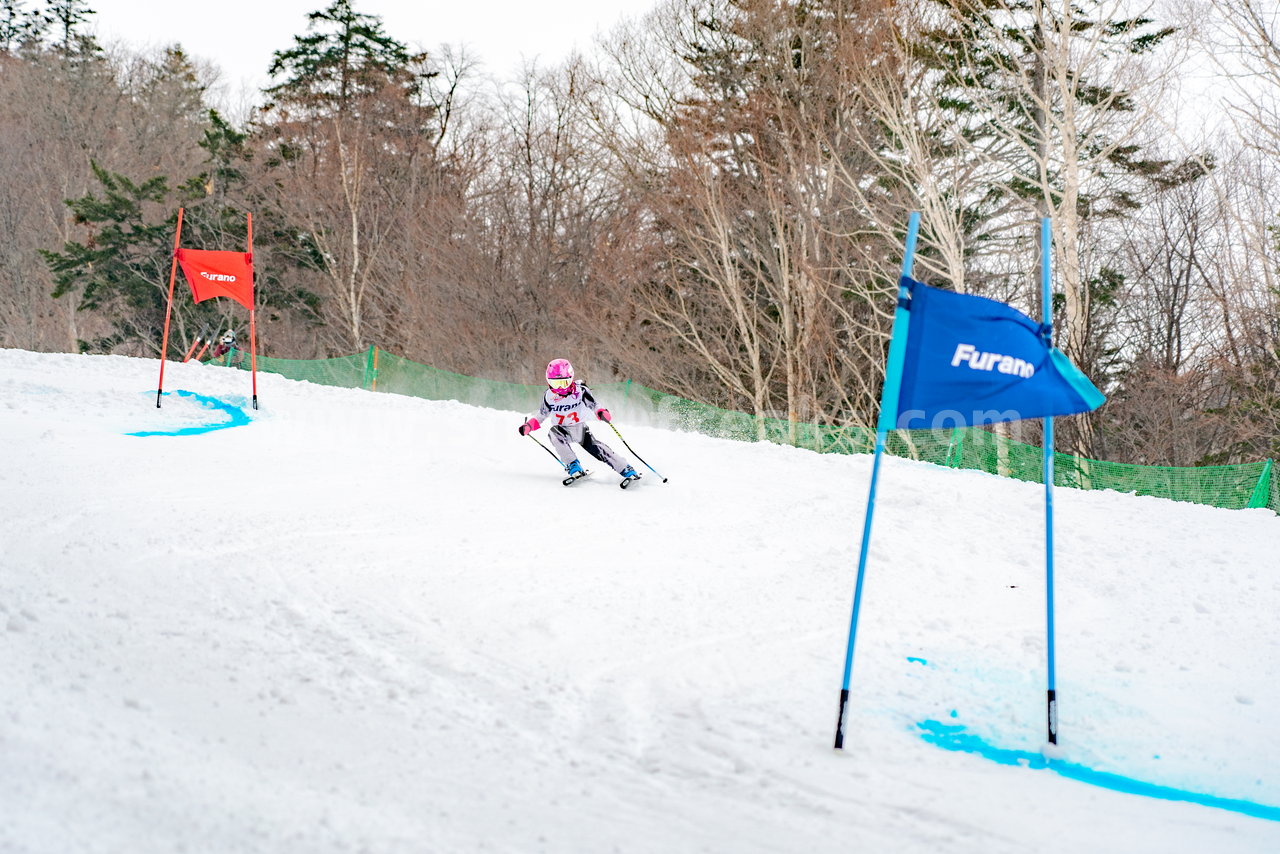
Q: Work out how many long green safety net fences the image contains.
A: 1